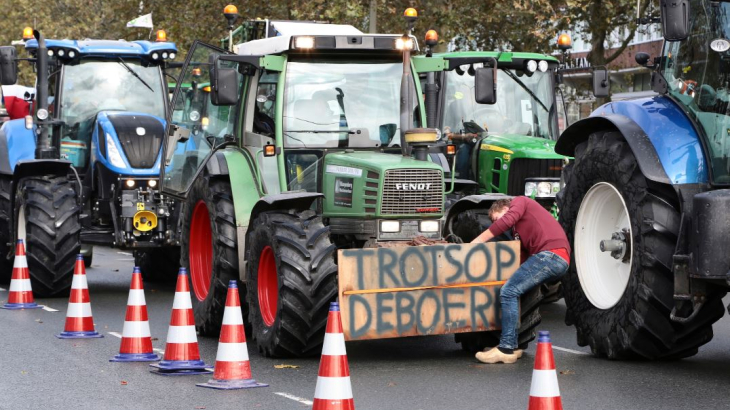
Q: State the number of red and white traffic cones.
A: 7